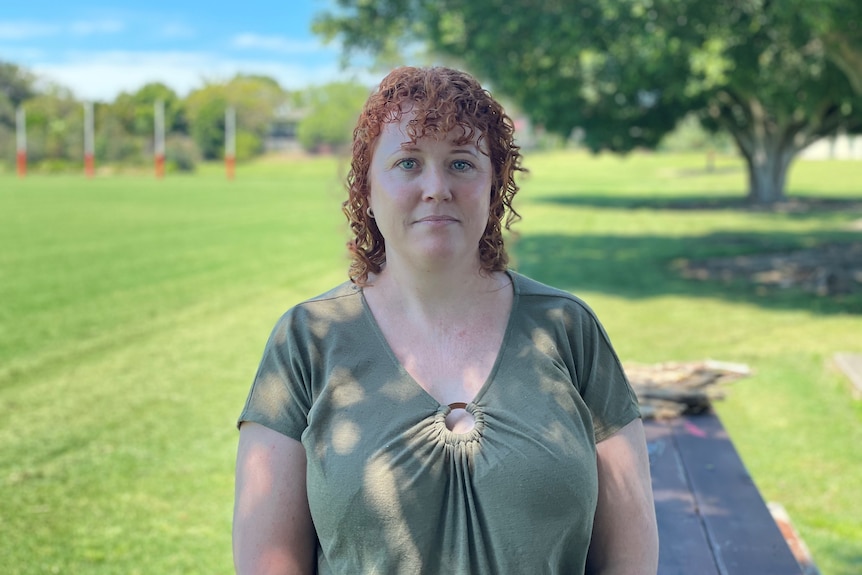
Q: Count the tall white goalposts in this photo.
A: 4